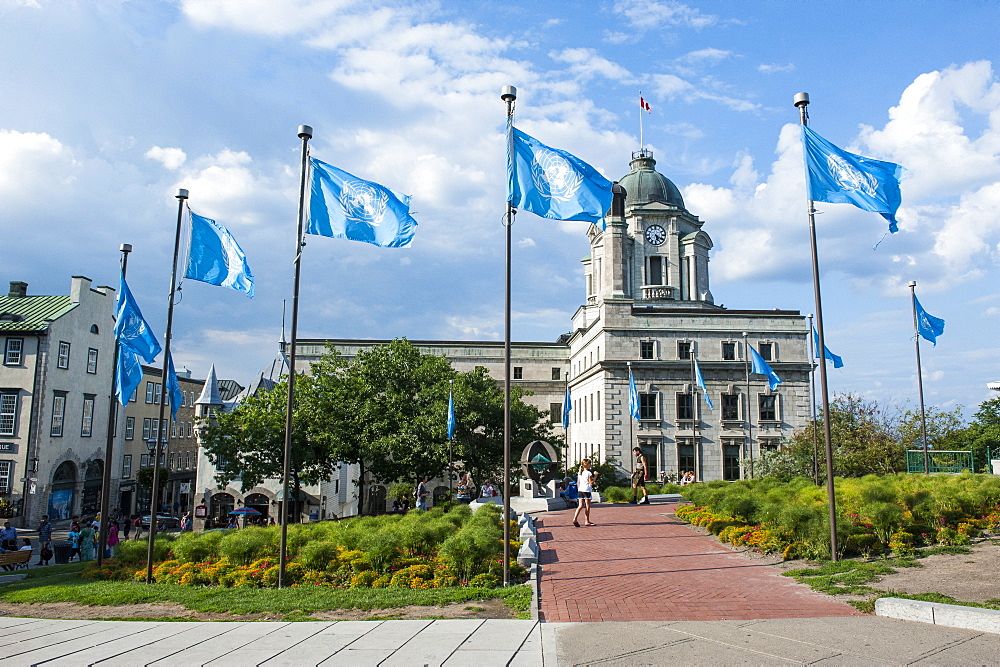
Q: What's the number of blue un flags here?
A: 14